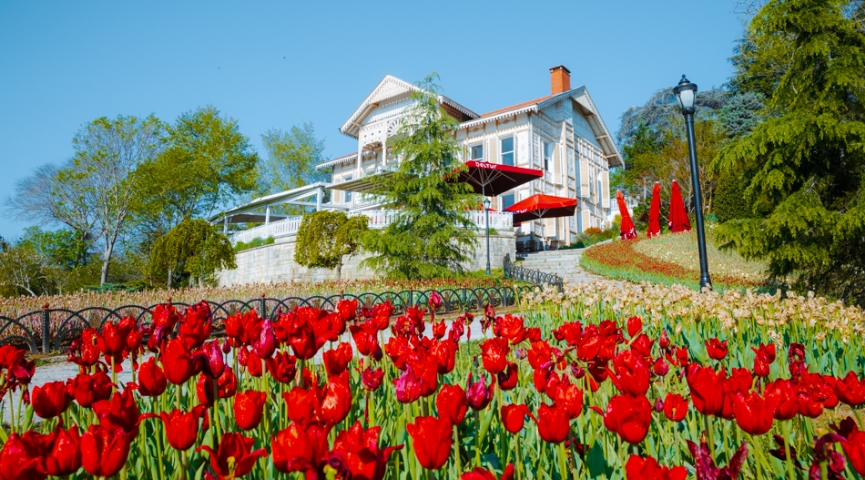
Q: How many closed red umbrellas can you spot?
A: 3